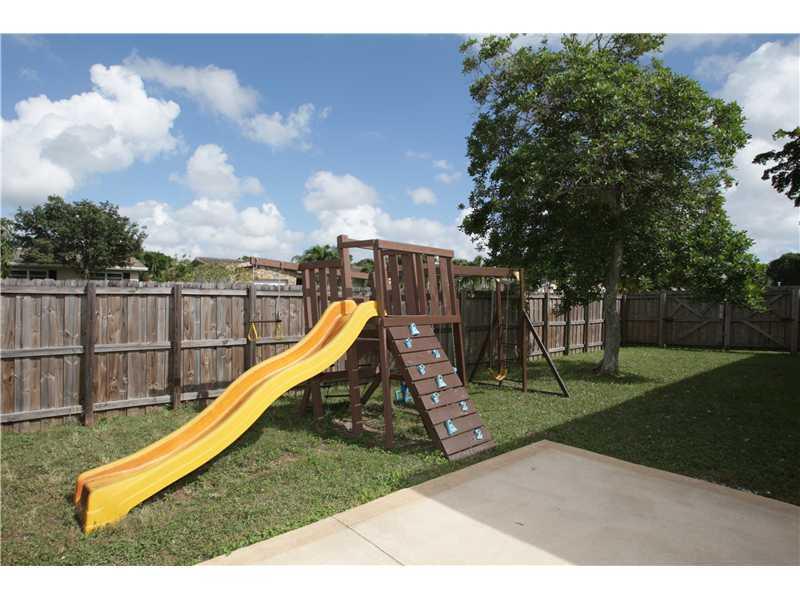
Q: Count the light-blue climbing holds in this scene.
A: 9